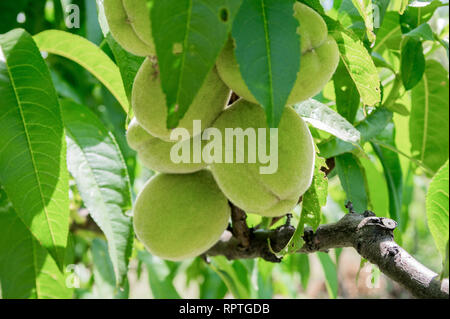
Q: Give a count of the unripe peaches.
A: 6